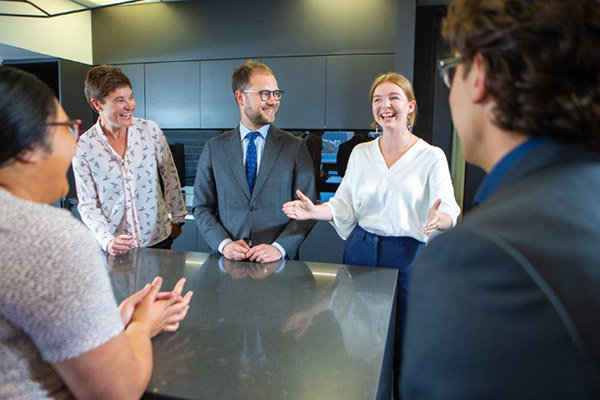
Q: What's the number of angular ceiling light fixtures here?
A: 1